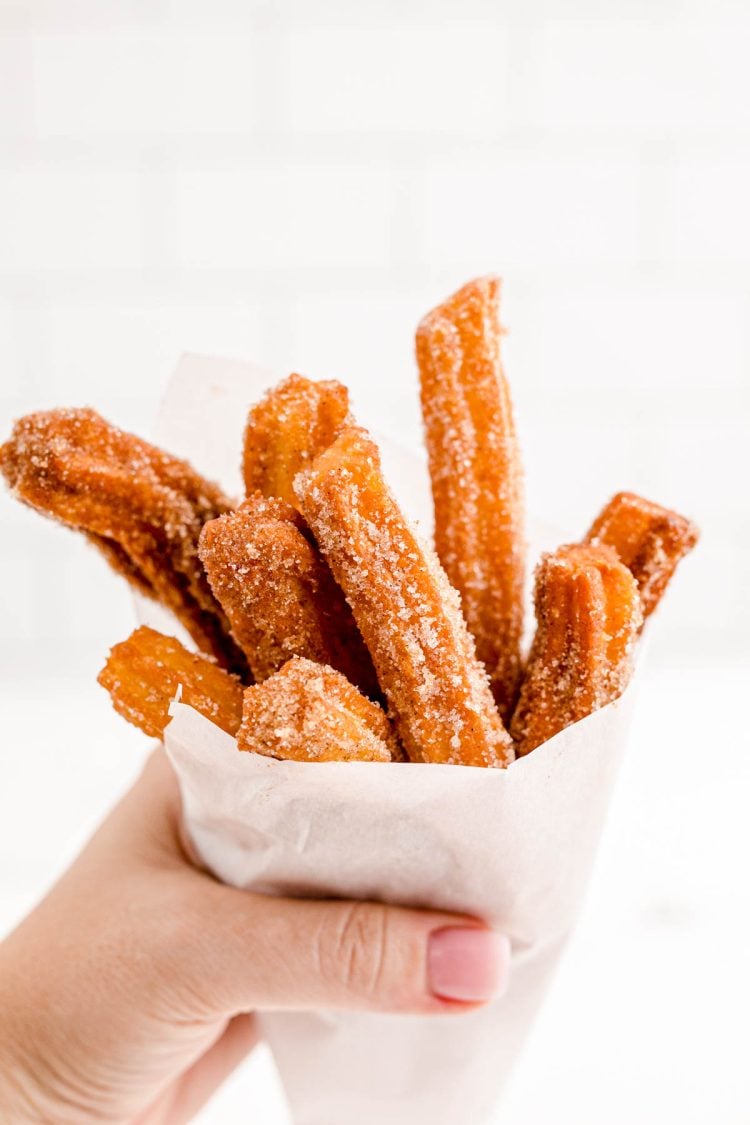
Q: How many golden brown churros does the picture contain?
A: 9